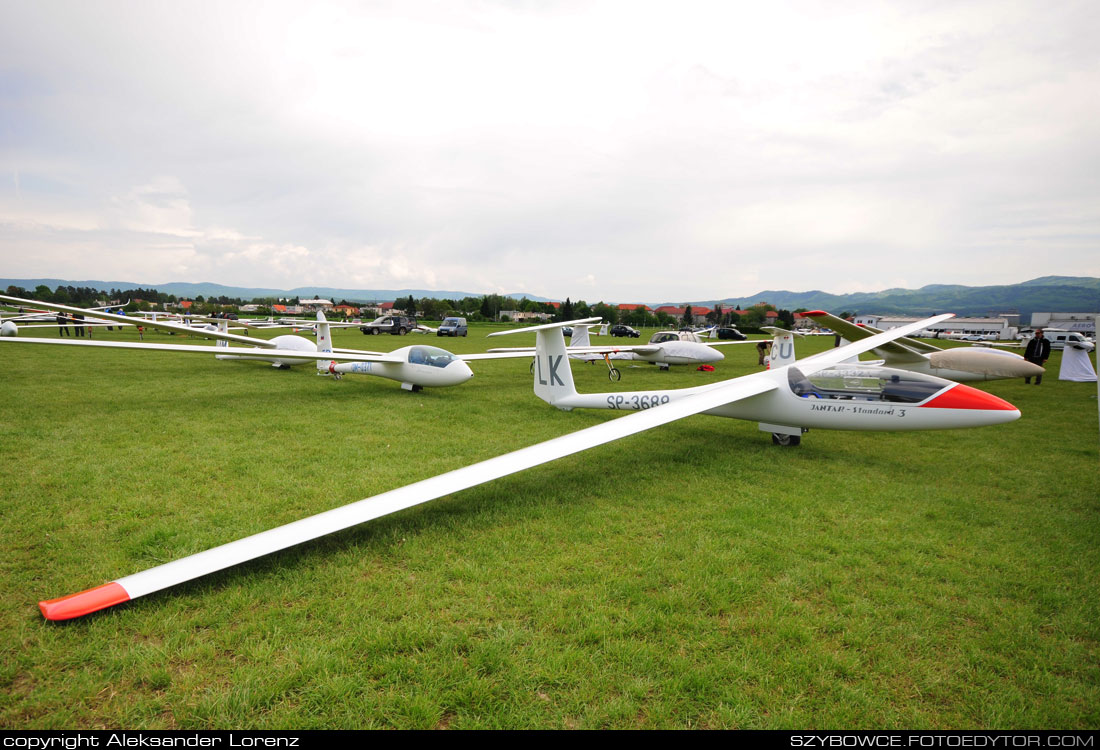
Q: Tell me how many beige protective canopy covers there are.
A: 1